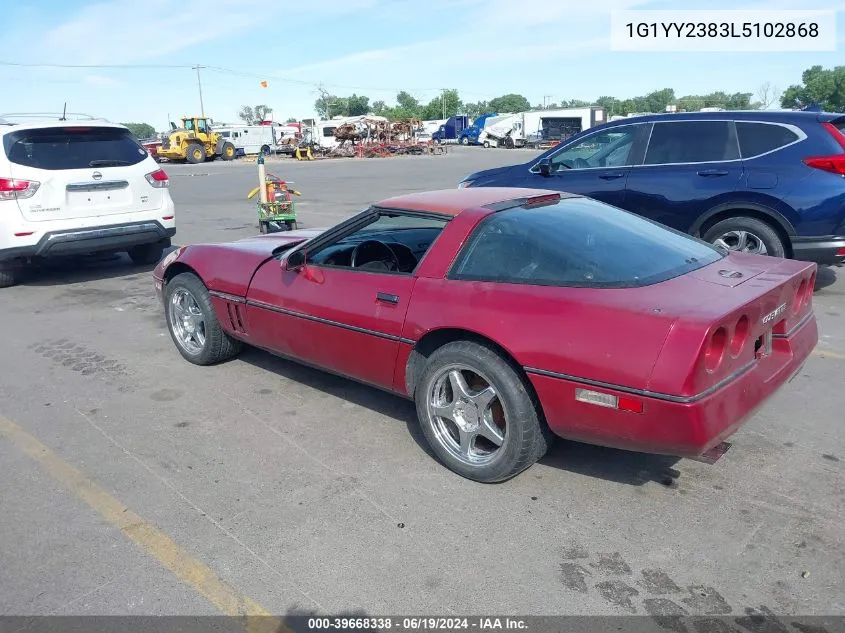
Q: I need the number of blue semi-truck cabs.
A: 2